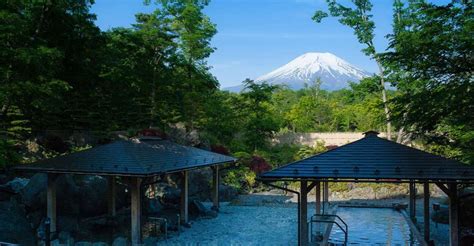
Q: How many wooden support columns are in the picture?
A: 11